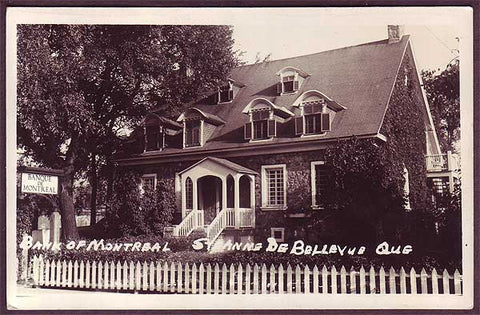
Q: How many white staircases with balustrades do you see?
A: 1